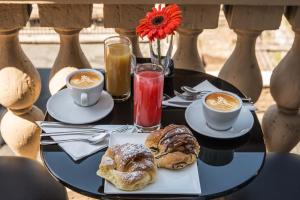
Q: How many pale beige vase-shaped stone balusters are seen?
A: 6